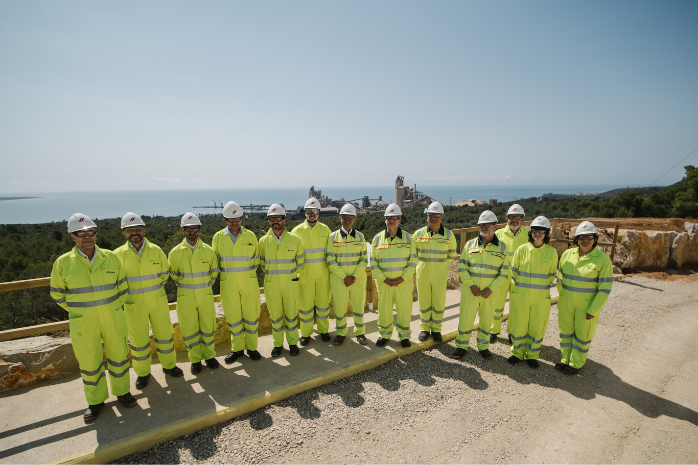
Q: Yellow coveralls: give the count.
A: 13